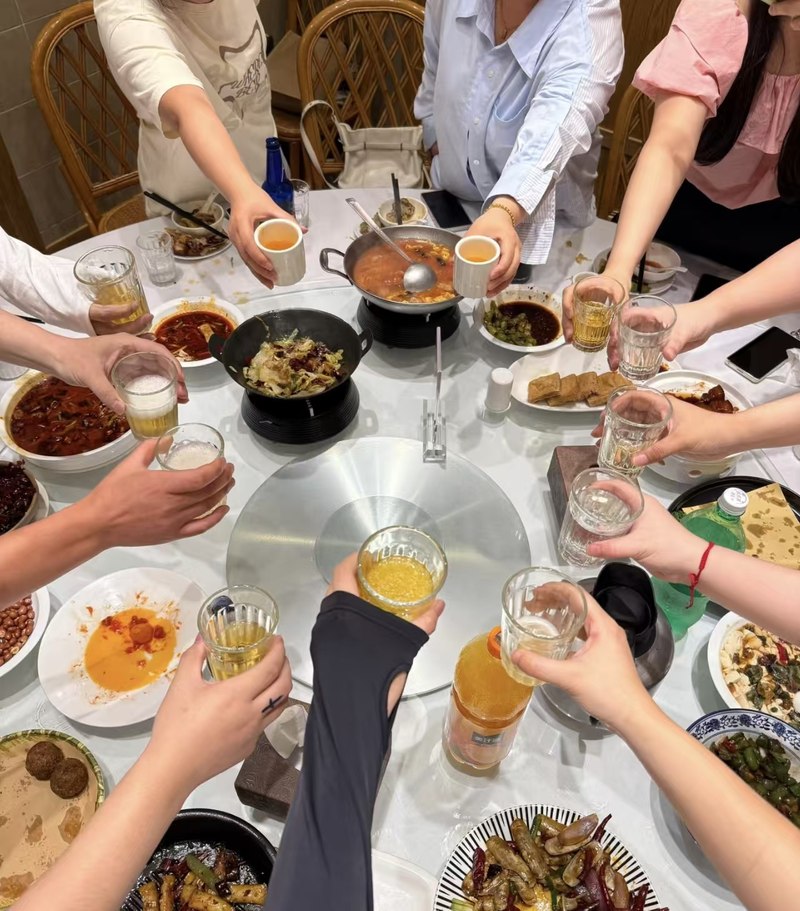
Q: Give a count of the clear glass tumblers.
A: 12